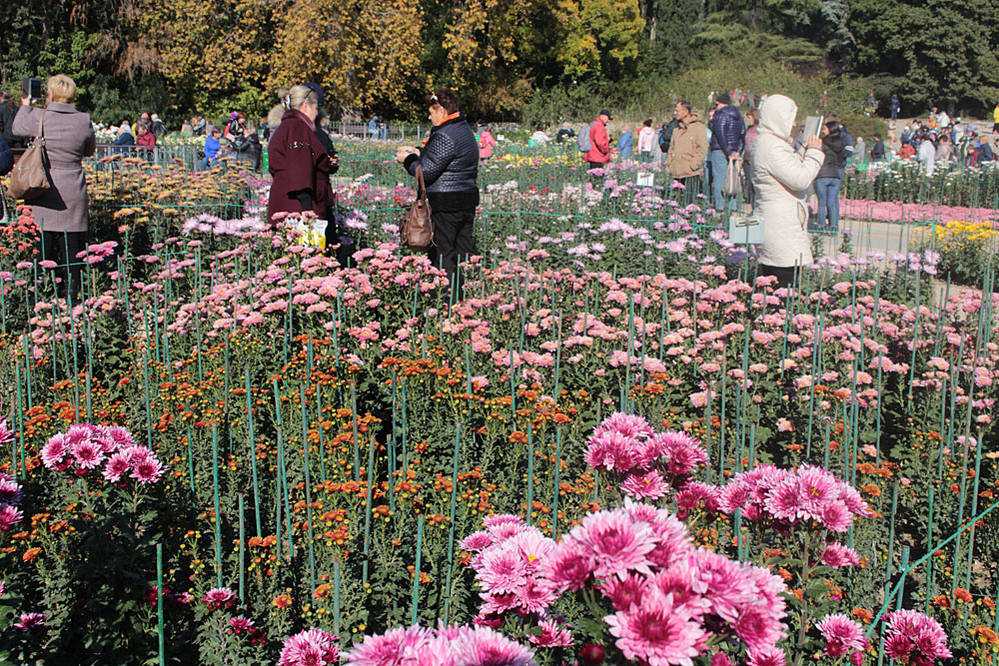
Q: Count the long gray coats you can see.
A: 1